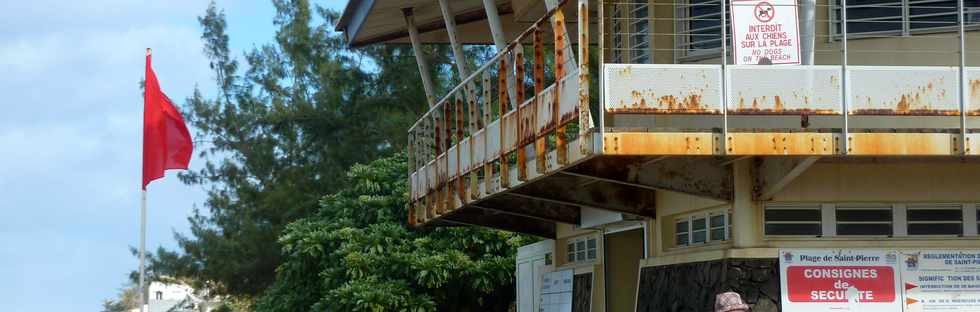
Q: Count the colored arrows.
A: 2